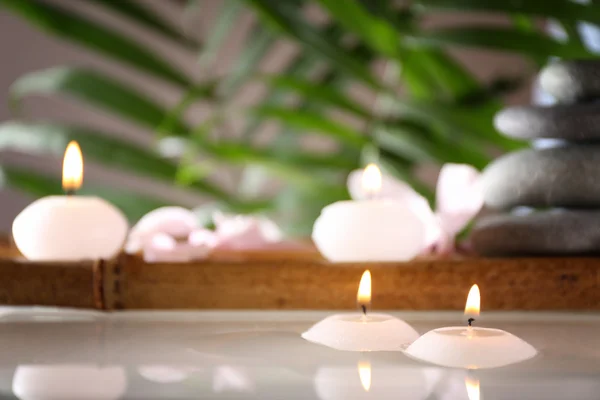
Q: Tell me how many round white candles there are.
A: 4